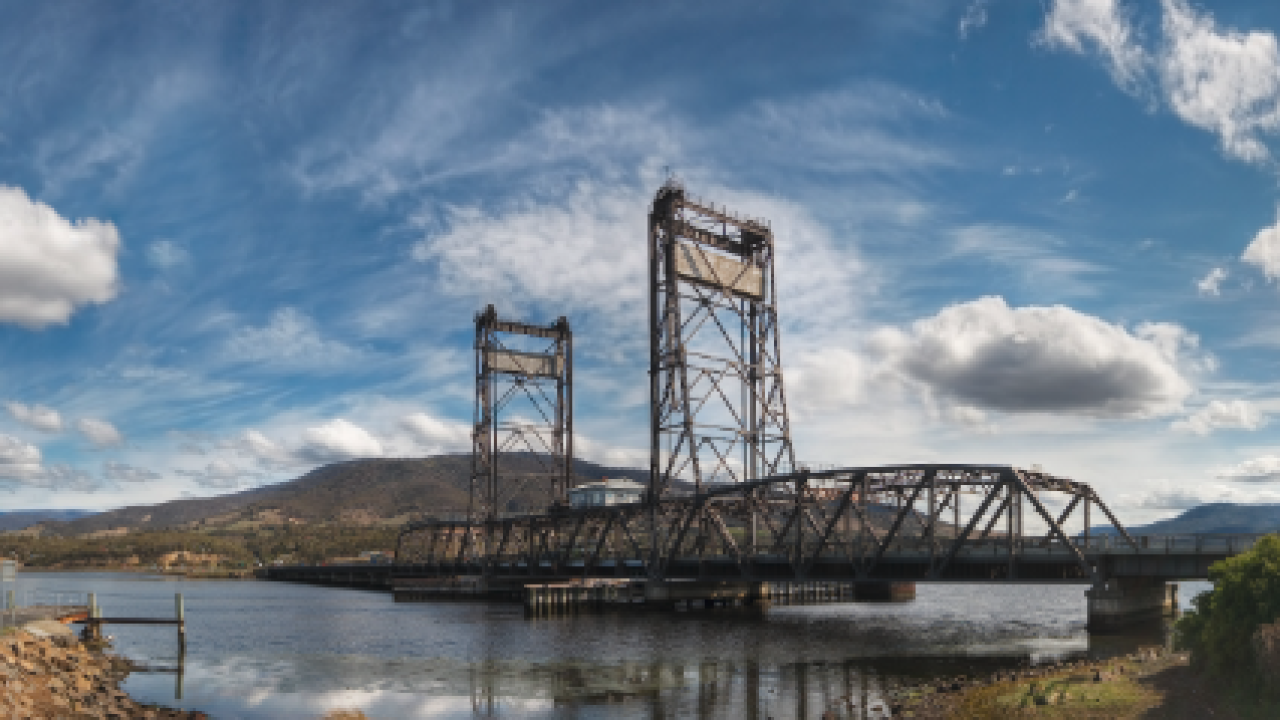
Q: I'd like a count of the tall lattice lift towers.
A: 2